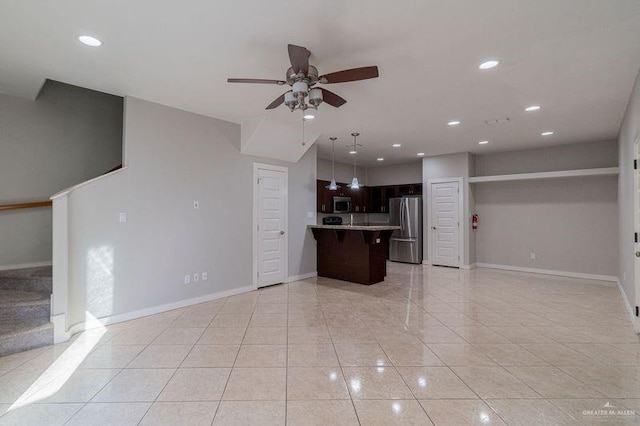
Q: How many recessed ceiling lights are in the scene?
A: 11